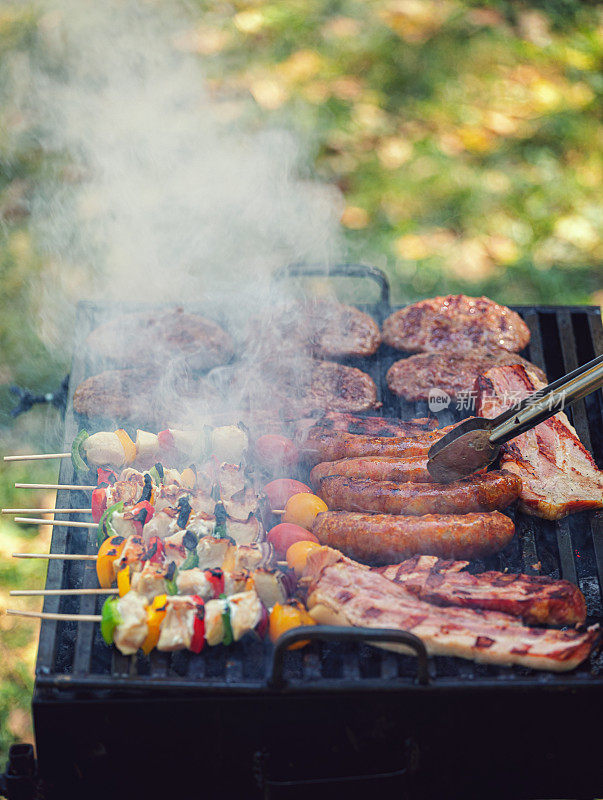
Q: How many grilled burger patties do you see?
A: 6